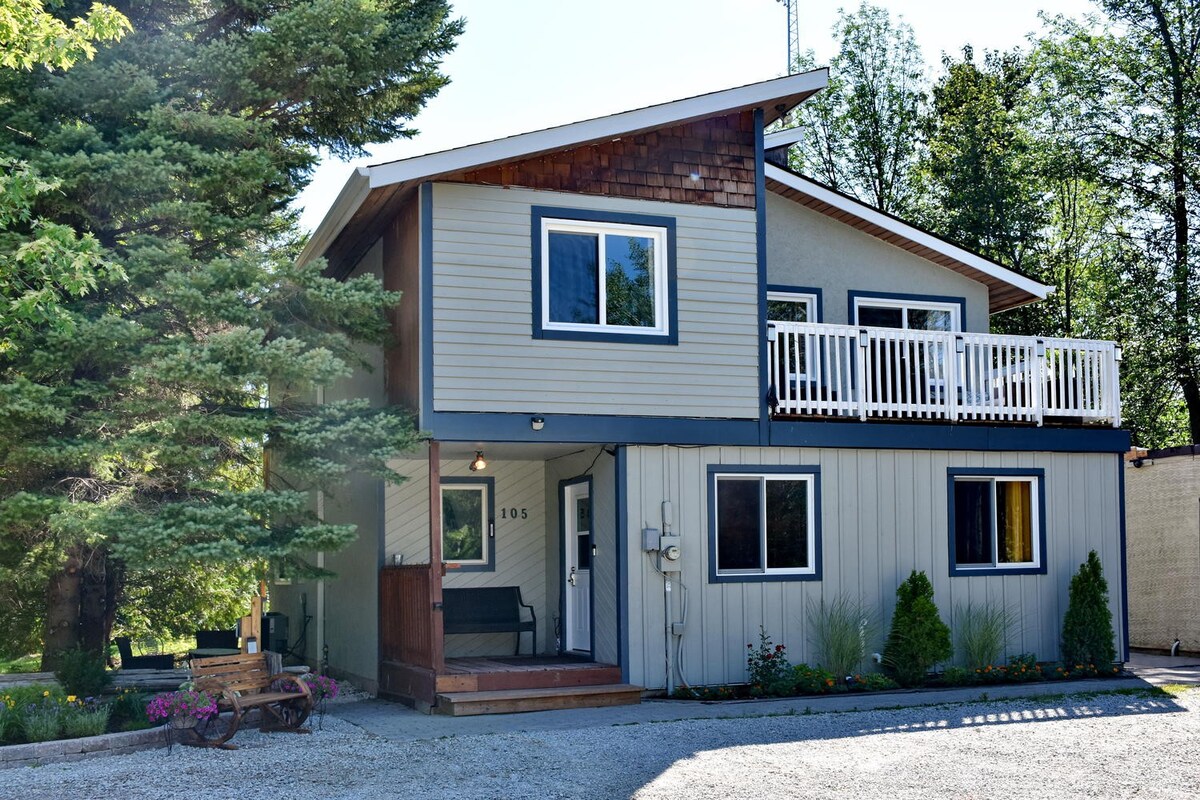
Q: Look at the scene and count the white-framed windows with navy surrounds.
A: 6